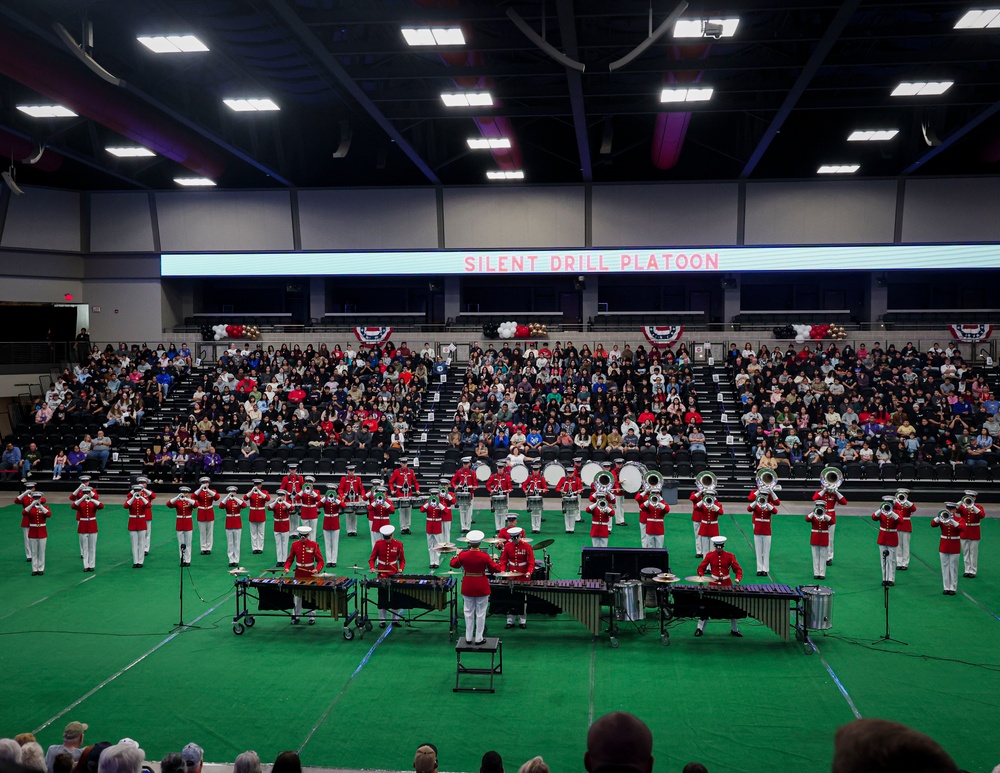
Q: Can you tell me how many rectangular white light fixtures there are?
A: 15